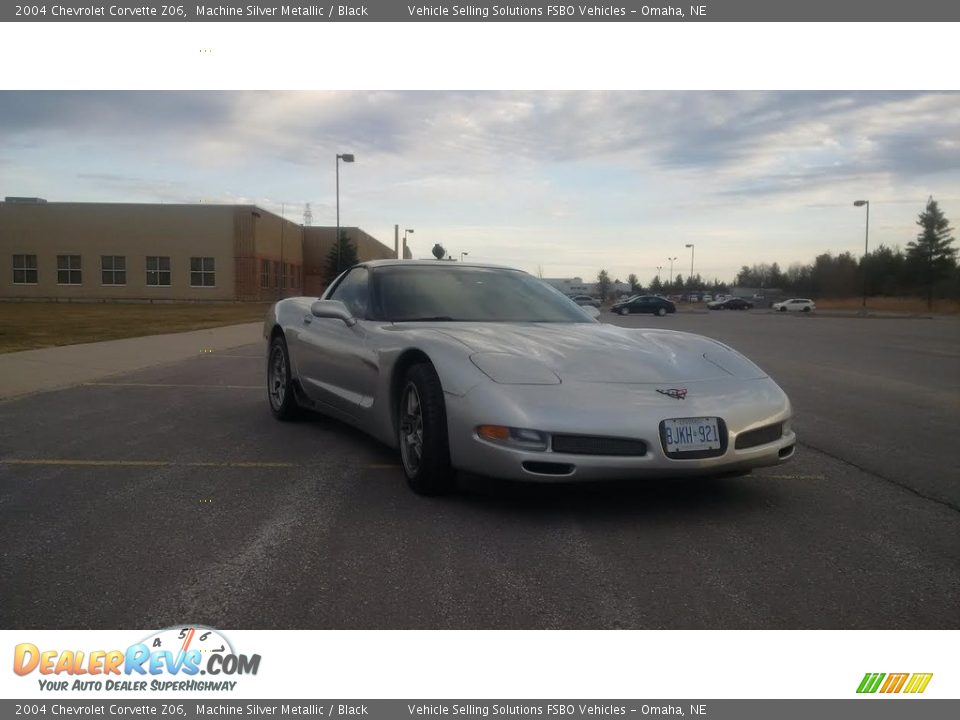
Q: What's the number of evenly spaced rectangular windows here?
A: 5